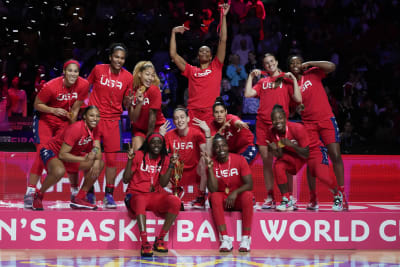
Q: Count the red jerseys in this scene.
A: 12